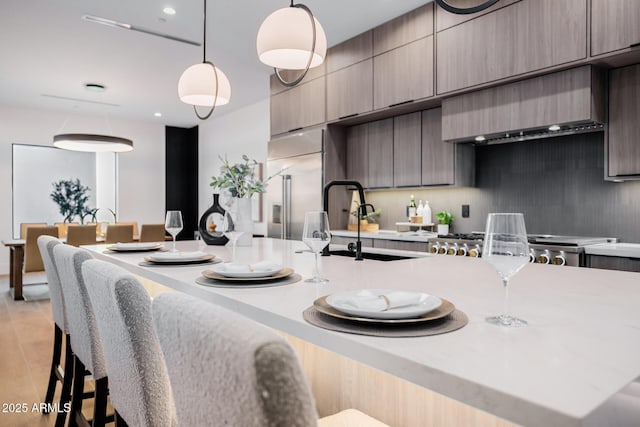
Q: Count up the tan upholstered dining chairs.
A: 8